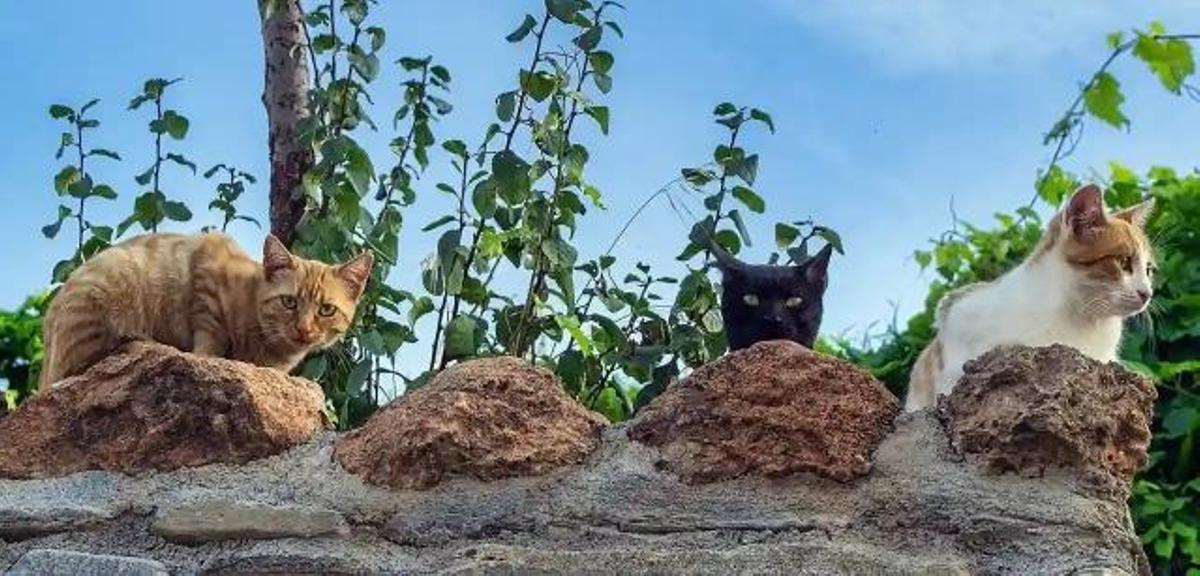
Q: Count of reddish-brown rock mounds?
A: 4